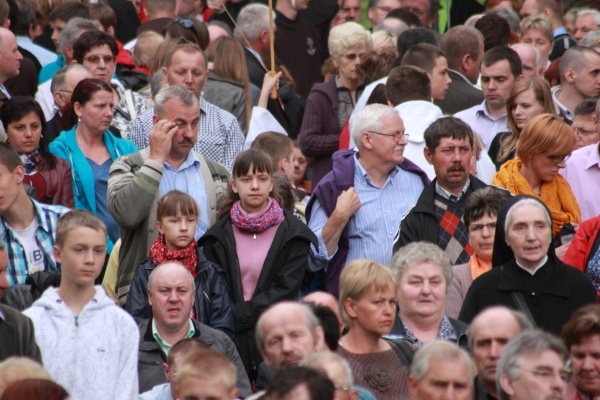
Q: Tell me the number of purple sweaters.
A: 2